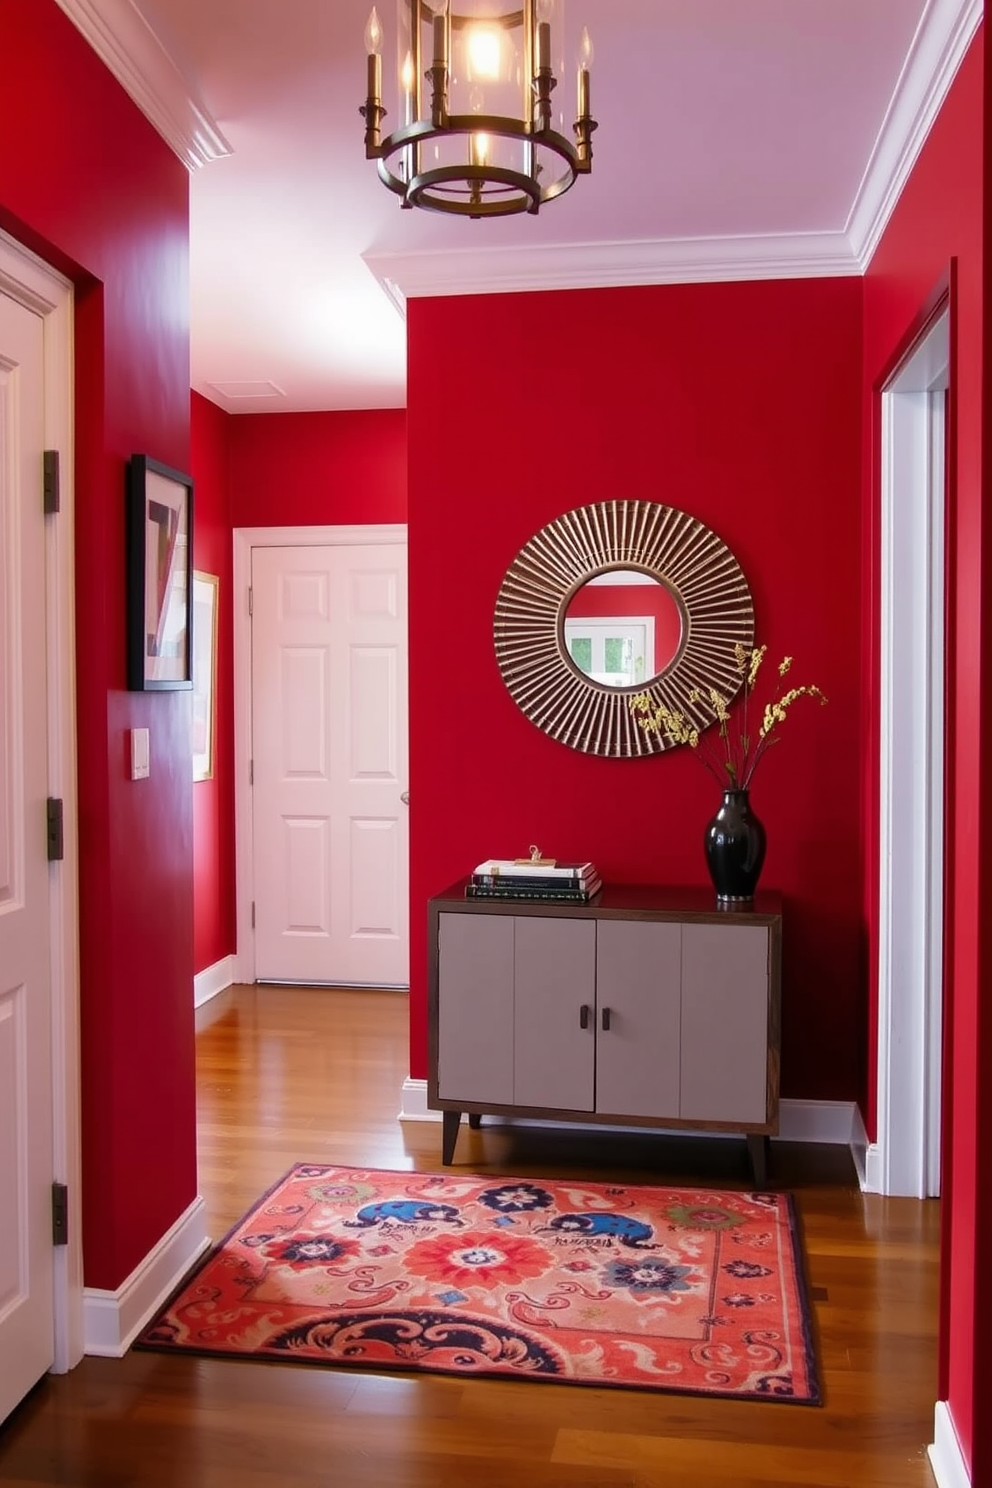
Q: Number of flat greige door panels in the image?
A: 4